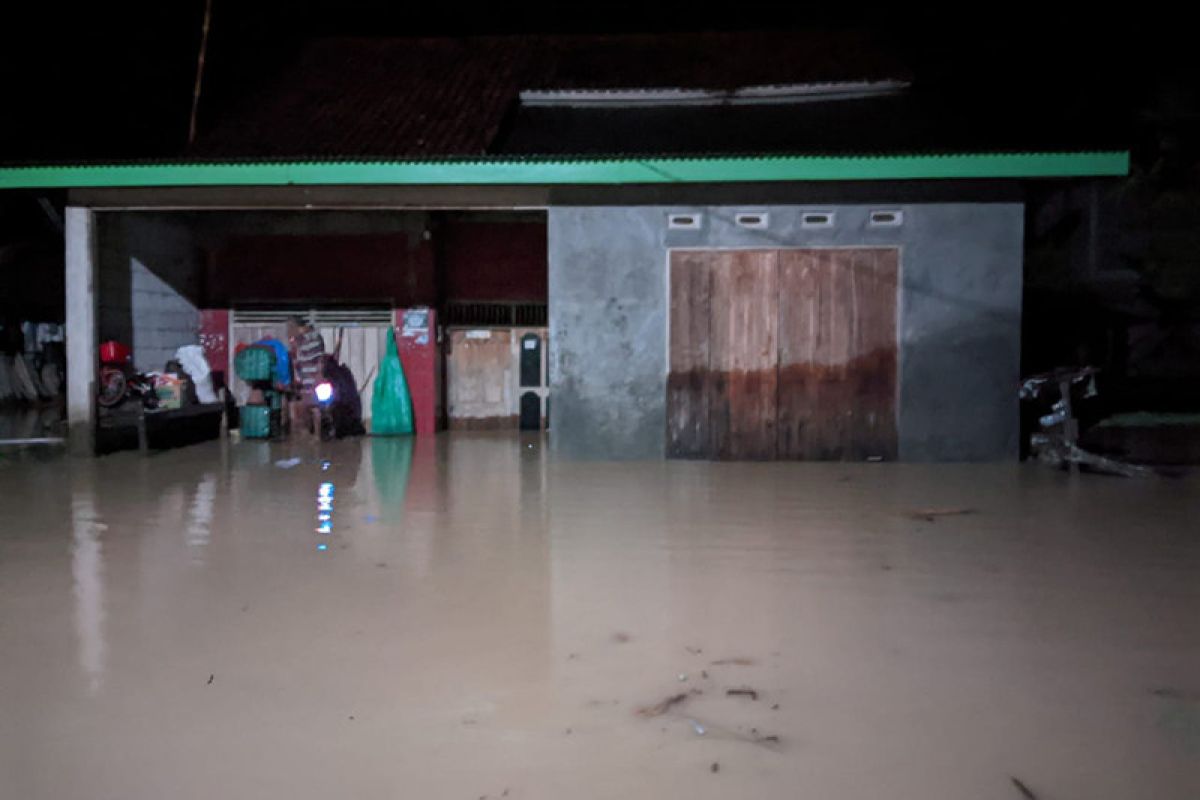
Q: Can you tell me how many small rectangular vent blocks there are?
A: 4